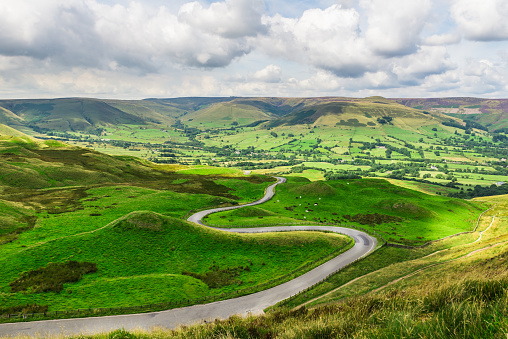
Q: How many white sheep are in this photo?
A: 8